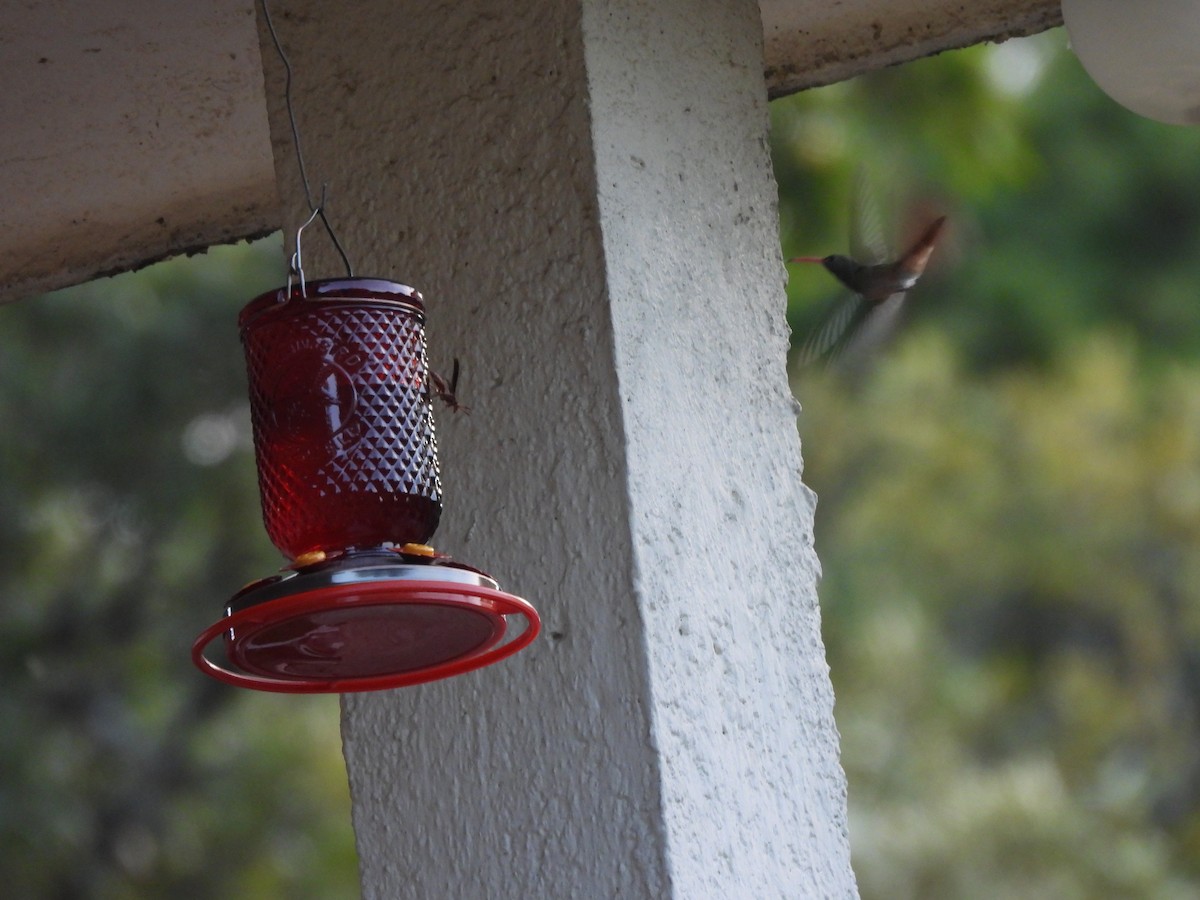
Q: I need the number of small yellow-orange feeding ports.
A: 2